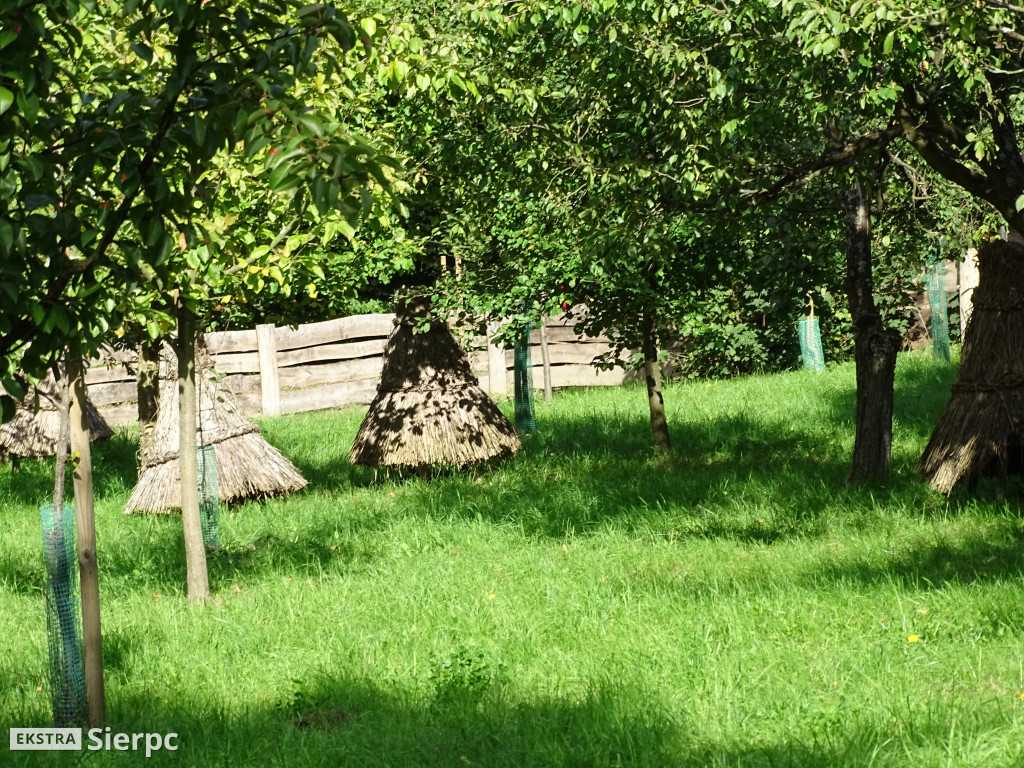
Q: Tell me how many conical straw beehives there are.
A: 4